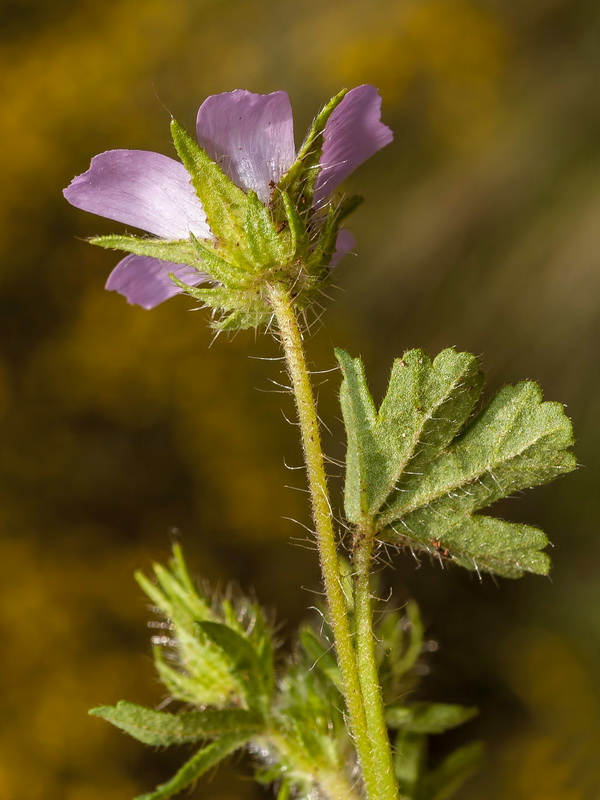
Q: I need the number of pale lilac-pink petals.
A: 5